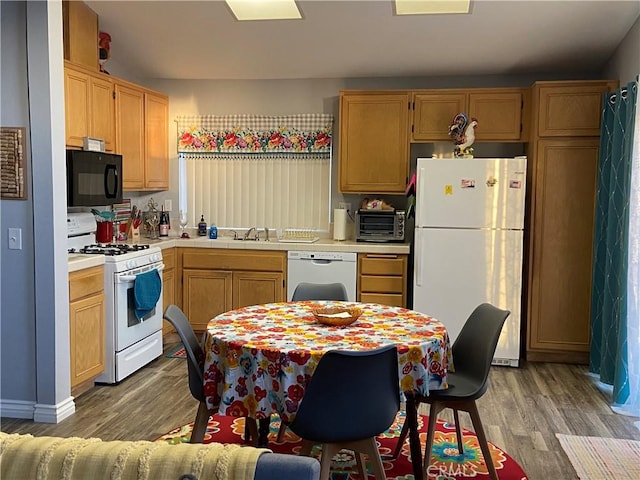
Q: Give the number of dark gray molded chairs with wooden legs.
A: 4